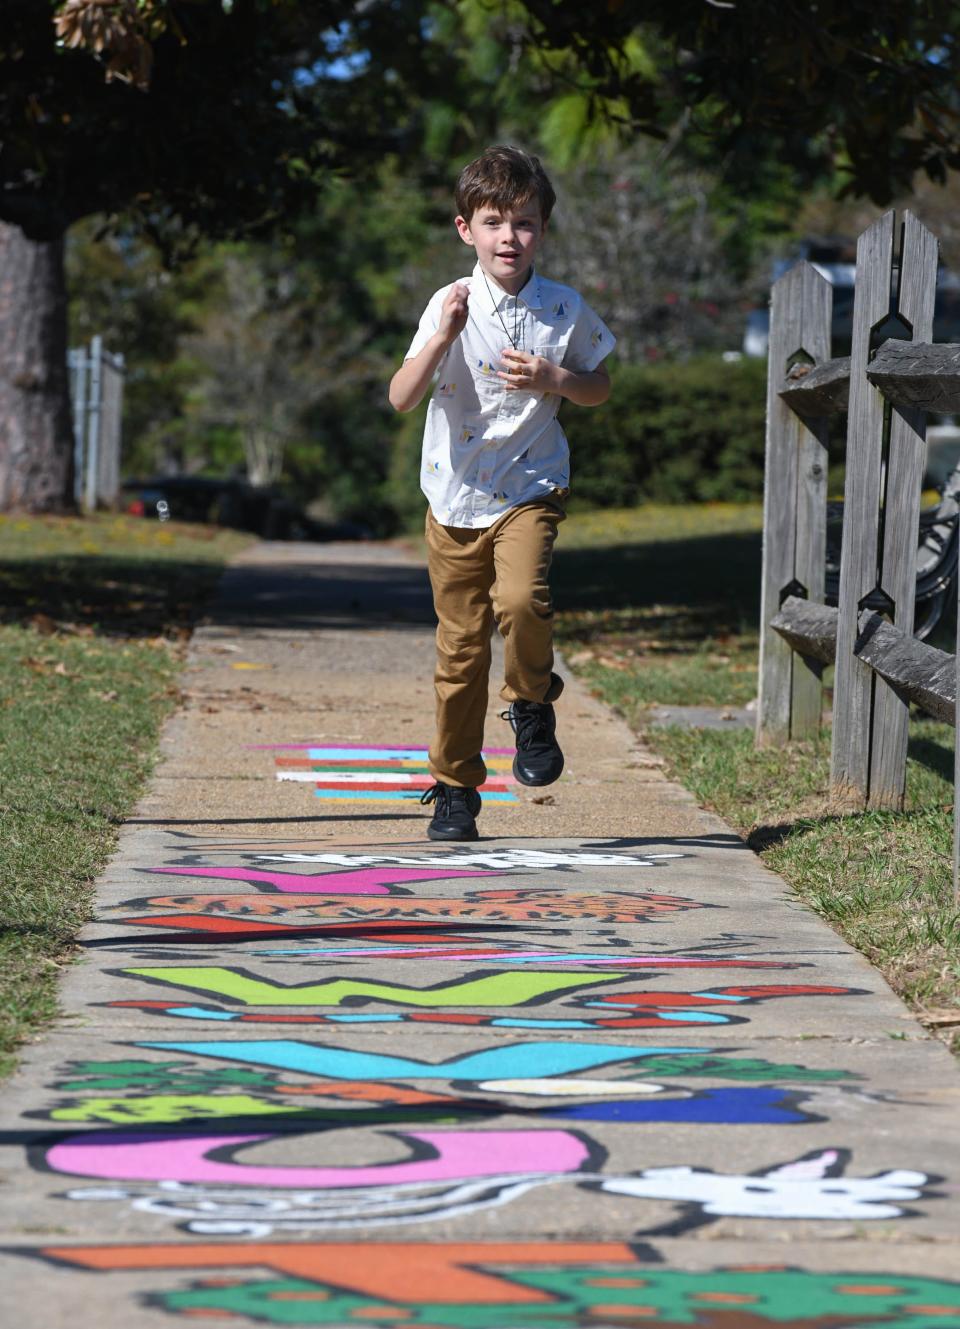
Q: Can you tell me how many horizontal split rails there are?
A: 4